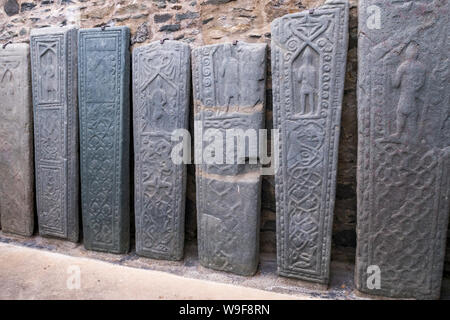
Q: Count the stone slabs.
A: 7